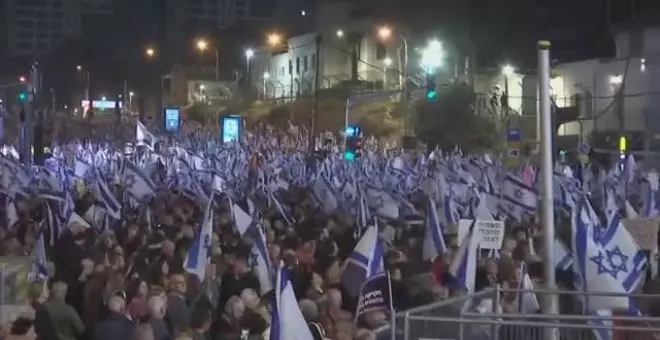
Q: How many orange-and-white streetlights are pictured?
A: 4